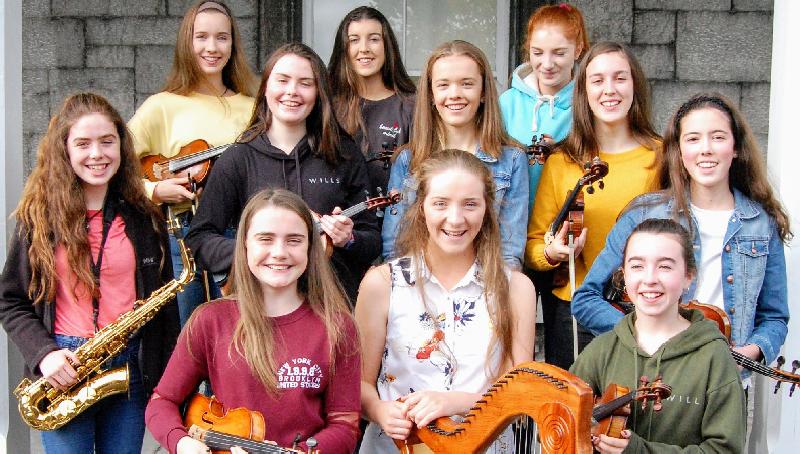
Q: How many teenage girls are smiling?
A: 11